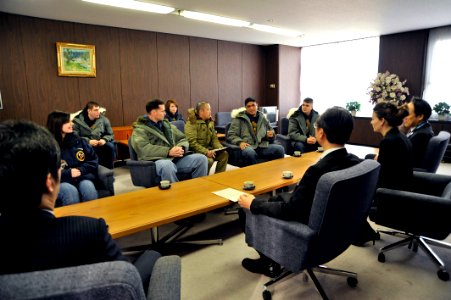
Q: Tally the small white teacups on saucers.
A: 5